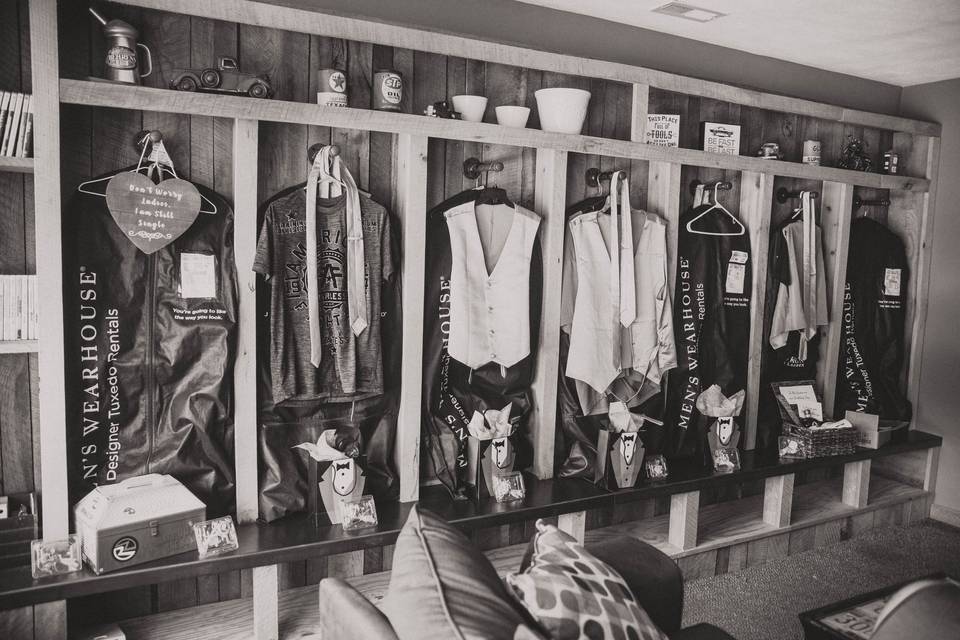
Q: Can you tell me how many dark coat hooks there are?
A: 7